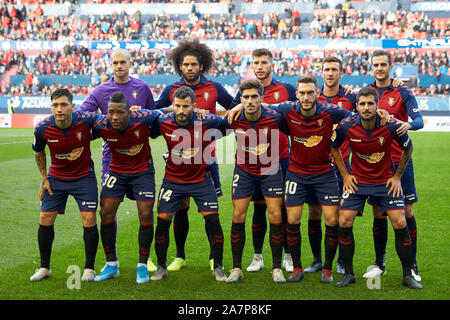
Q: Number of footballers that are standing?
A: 11